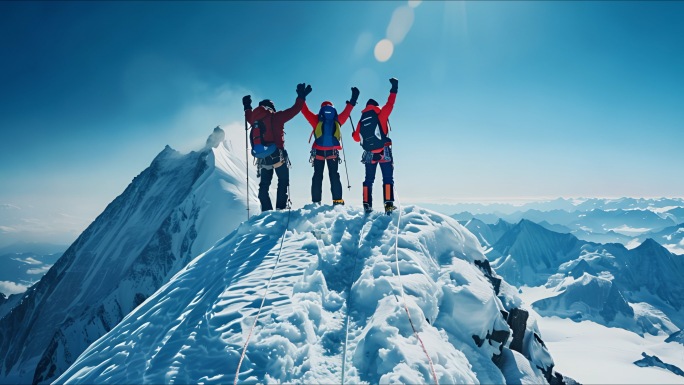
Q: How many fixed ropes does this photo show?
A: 3